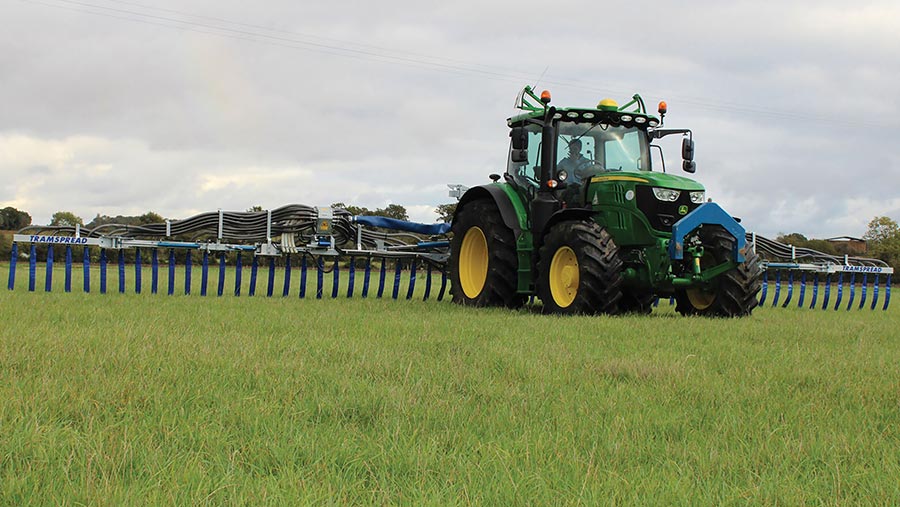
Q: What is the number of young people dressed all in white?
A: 0